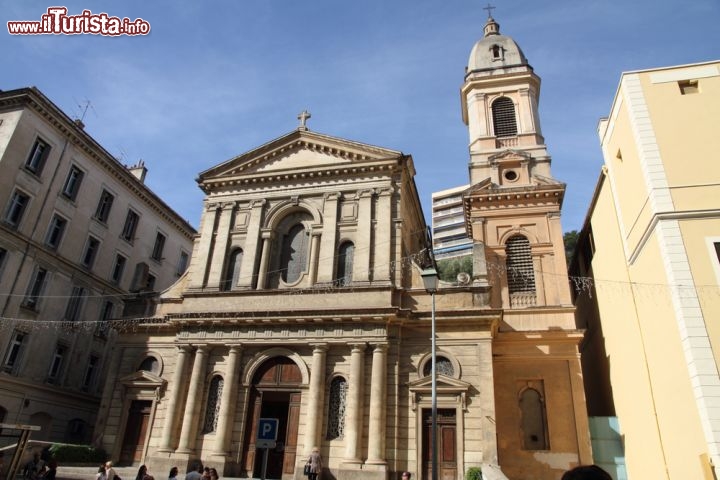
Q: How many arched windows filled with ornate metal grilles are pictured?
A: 2